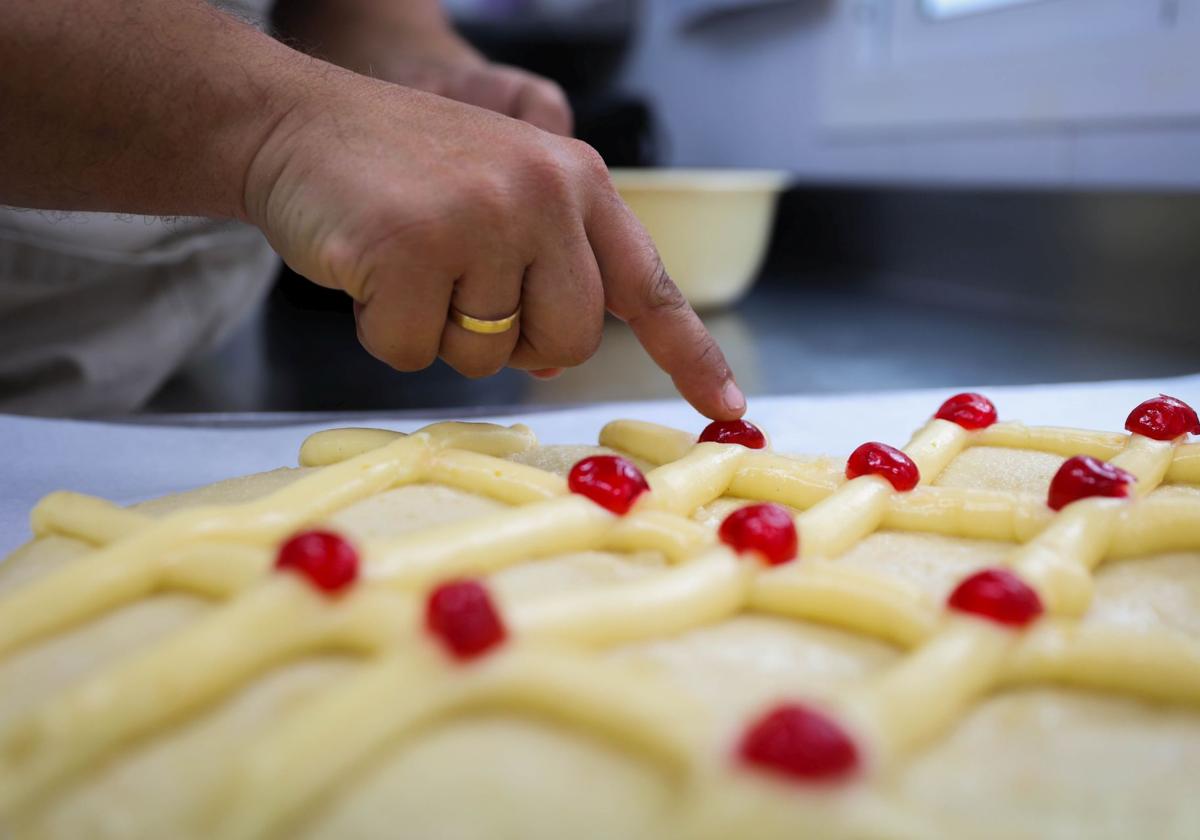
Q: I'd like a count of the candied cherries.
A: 11